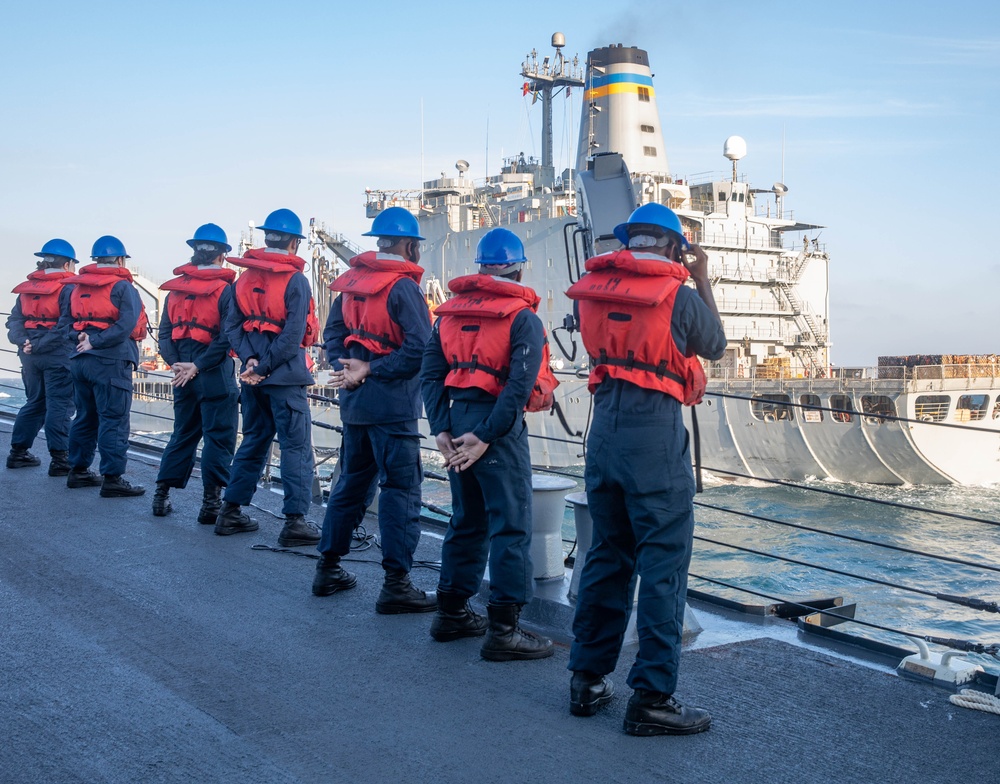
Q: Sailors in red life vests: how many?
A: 7